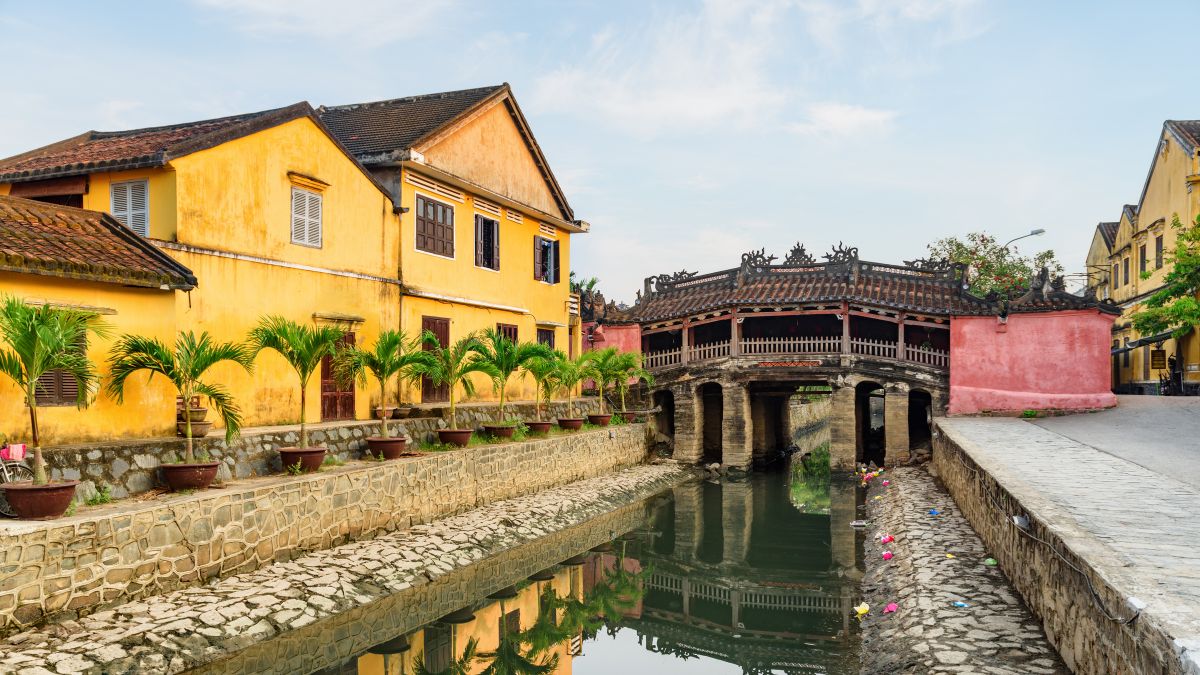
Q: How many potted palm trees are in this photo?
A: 10